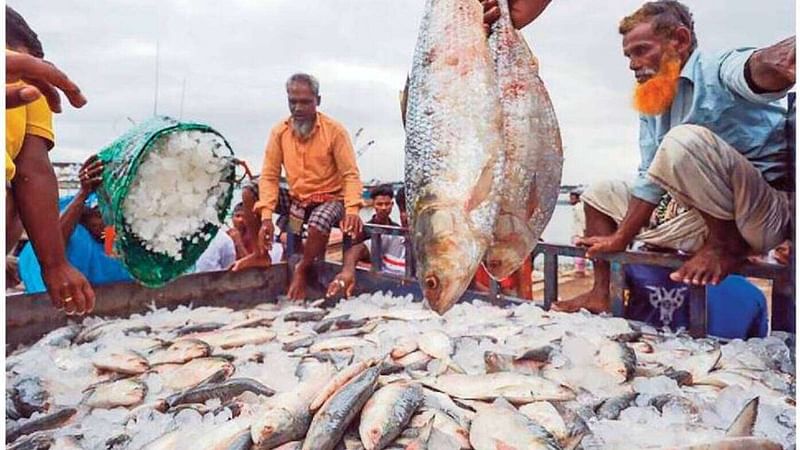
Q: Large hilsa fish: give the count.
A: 2